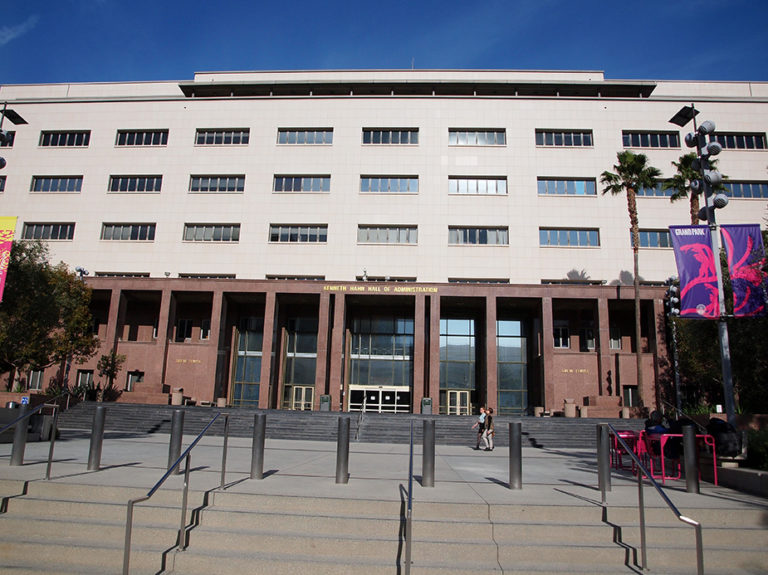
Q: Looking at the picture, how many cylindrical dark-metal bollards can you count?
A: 9